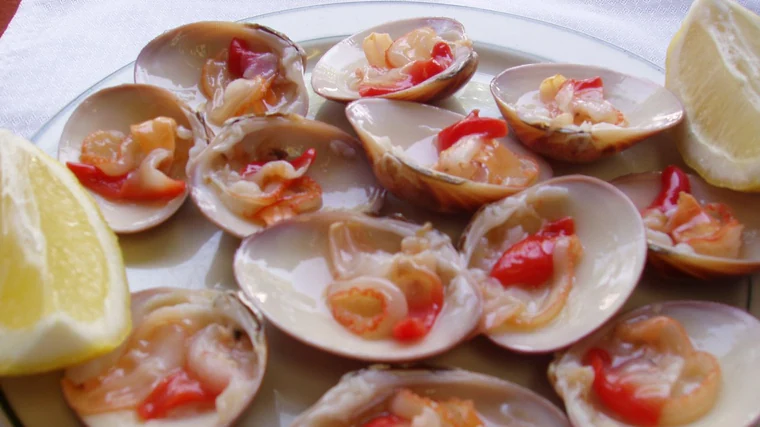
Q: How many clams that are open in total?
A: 12